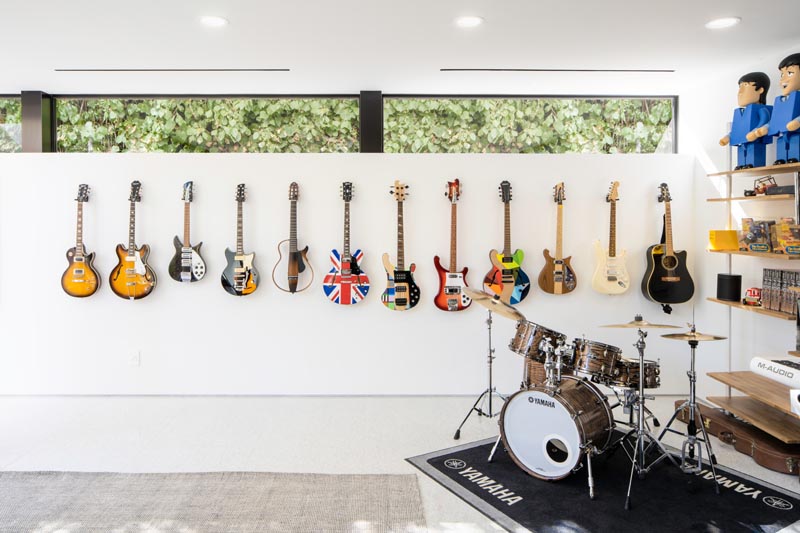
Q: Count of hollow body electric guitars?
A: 3